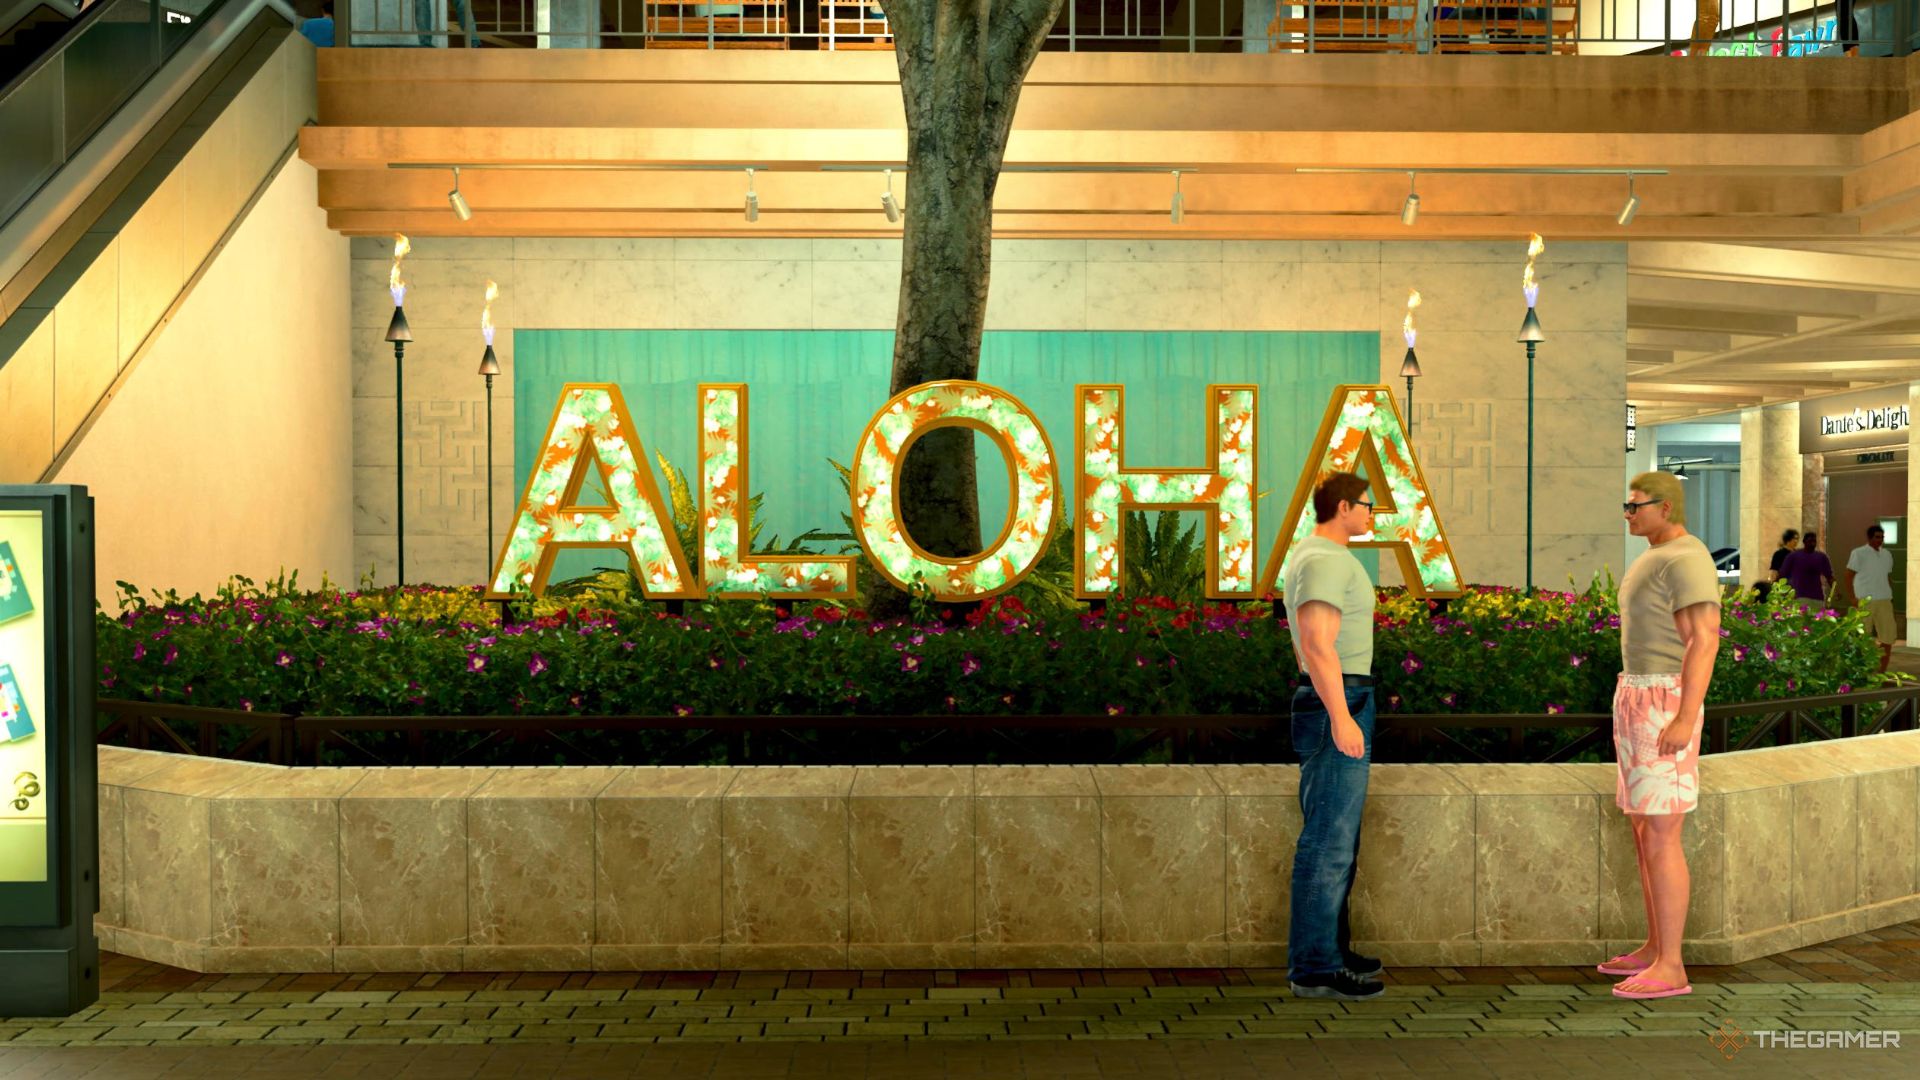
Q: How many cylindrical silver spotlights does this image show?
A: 6